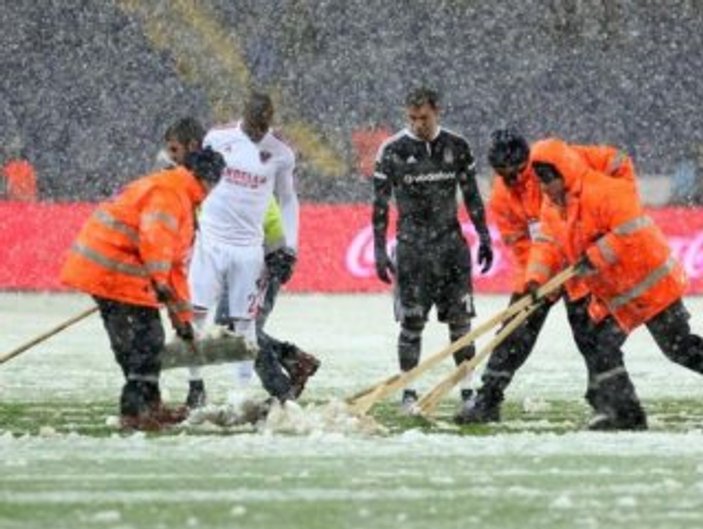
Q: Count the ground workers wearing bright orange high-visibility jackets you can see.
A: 3